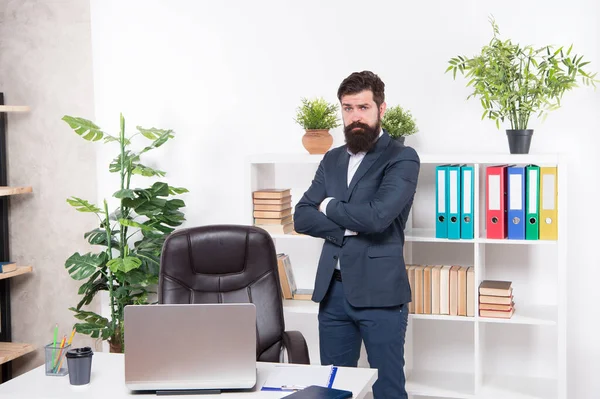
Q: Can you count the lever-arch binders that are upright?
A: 7